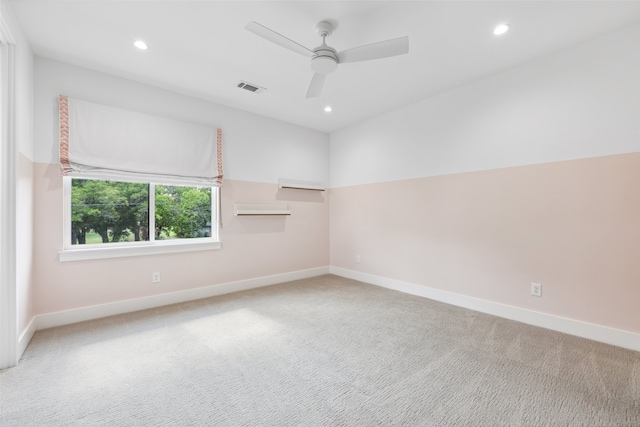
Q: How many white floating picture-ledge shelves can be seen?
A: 2